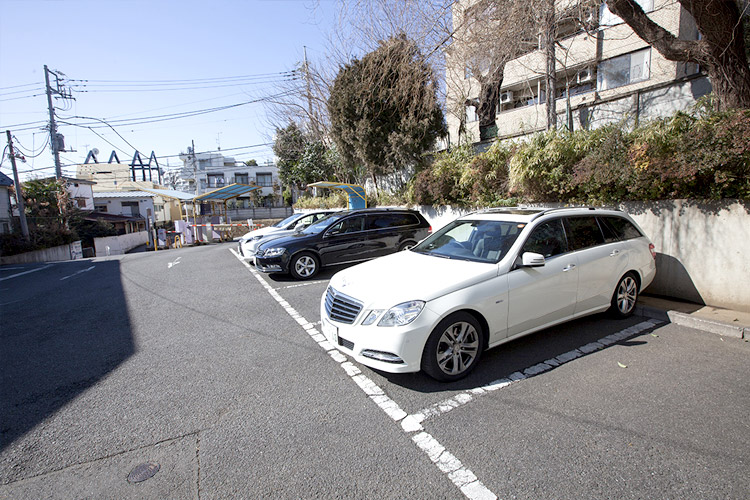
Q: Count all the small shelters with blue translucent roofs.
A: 3